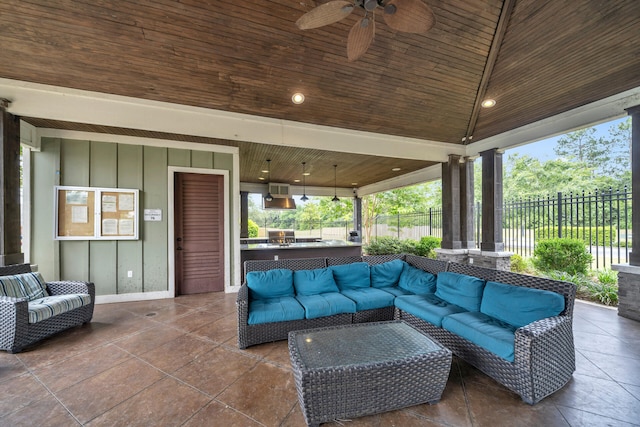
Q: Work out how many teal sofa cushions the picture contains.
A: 13